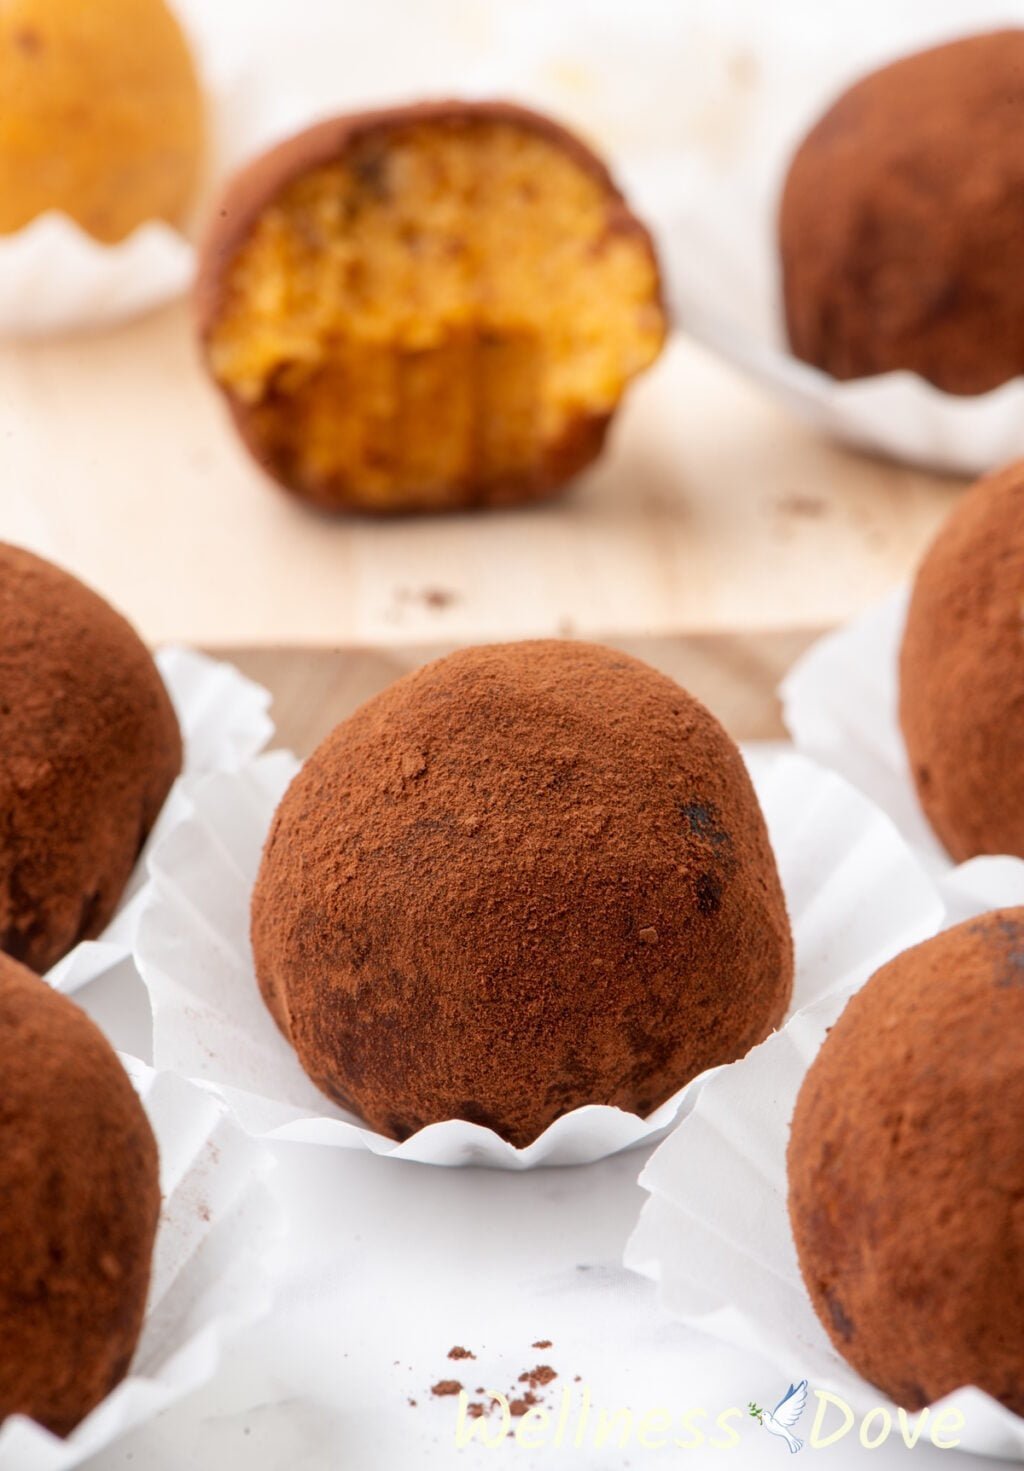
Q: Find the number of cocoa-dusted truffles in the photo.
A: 7